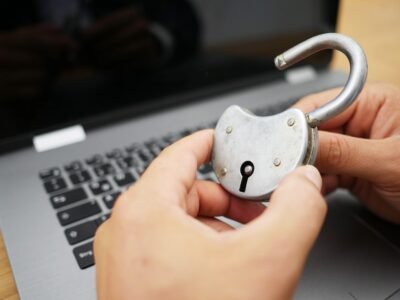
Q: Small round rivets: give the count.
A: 4